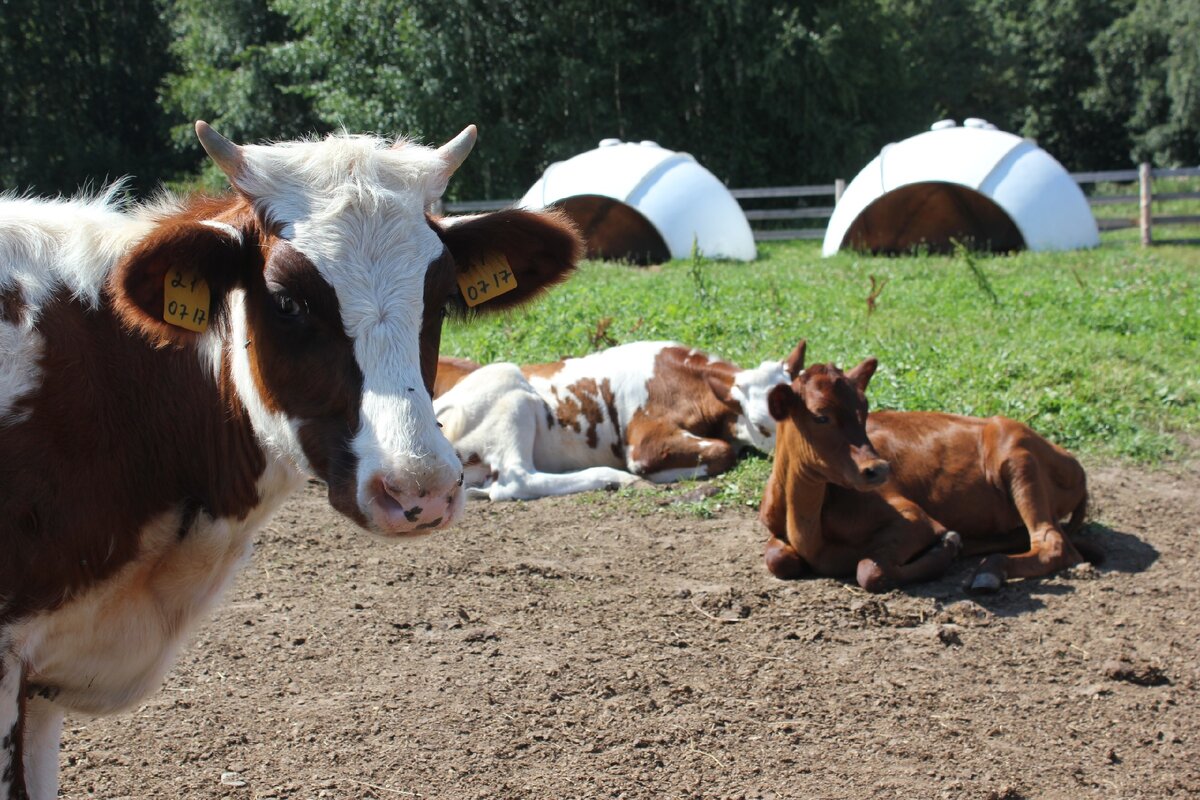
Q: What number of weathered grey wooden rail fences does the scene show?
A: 1